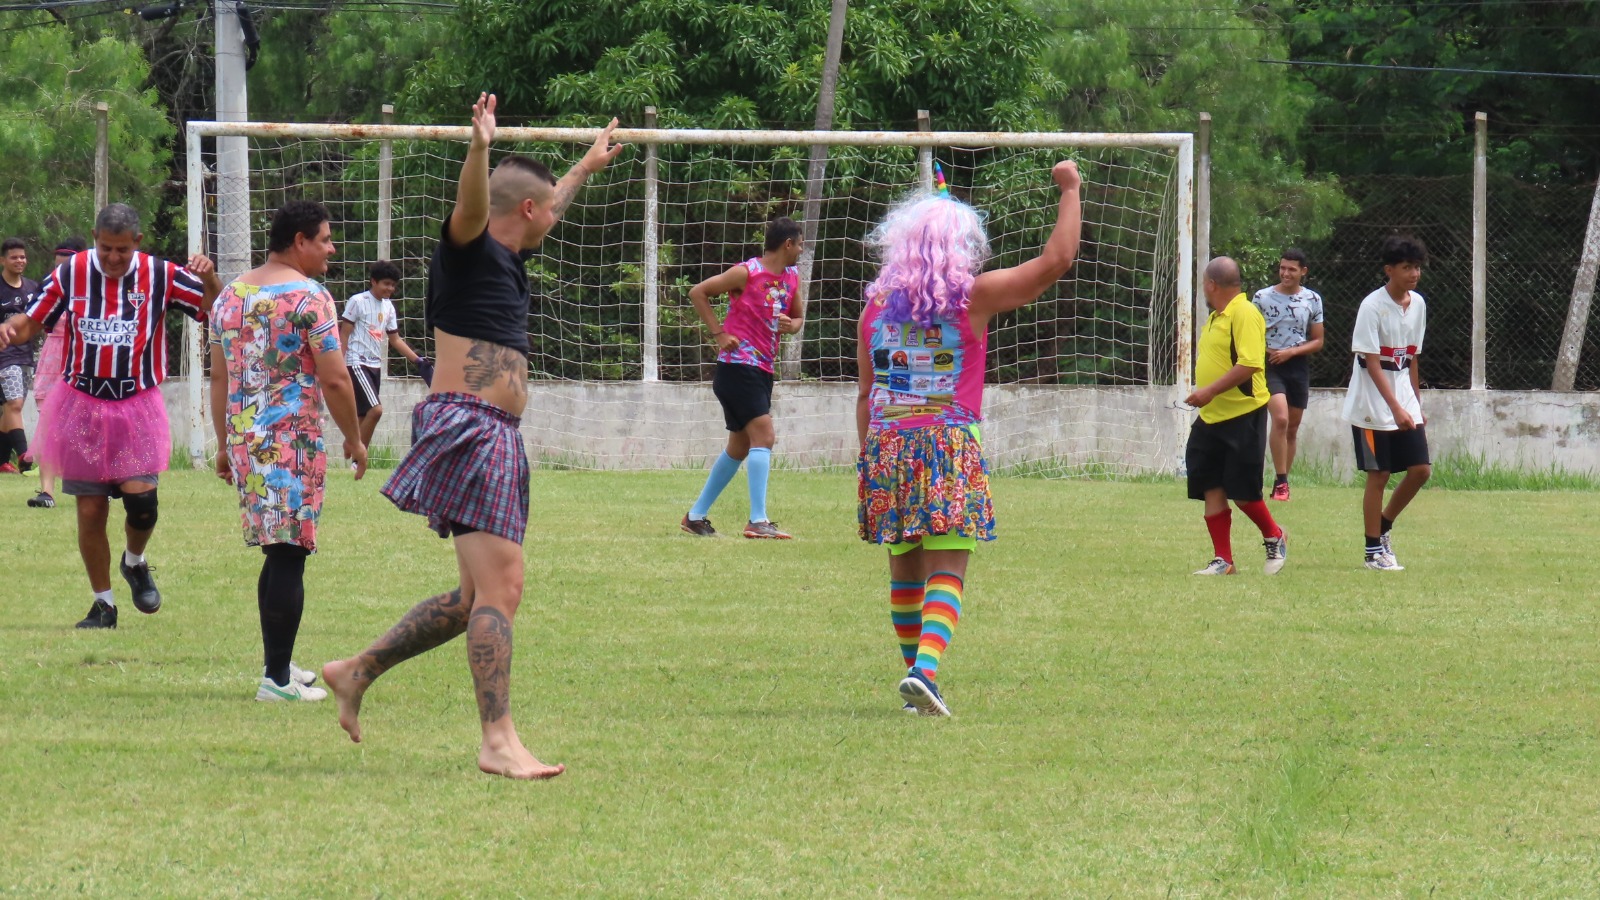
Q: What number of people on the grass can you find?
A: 11